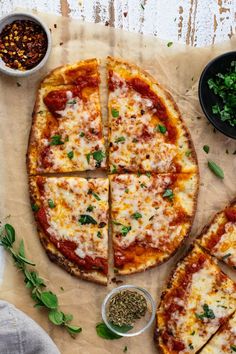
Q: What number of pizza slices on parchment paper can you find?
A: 7